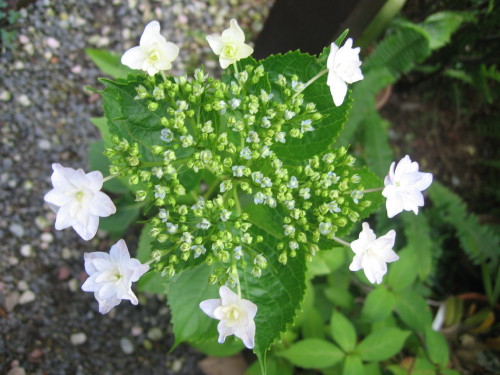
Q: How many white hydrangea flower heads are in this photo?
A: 8